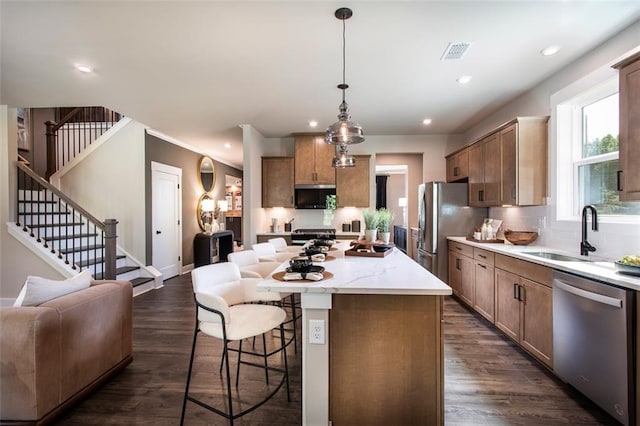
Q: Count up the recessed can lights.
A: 6